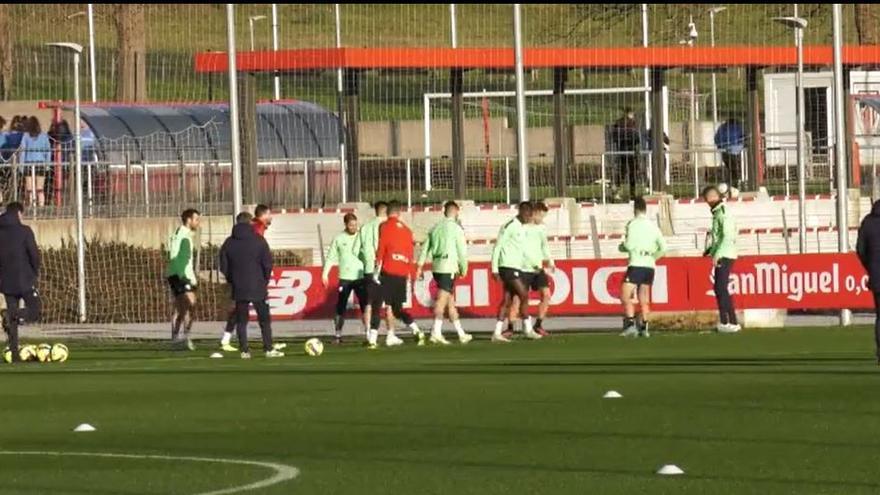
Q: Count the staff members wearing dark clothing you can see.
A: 3